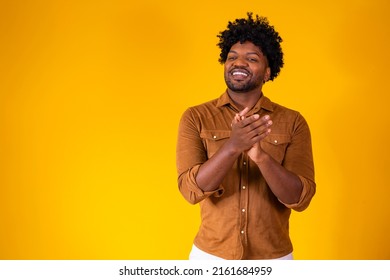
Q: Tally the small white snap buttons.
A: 6